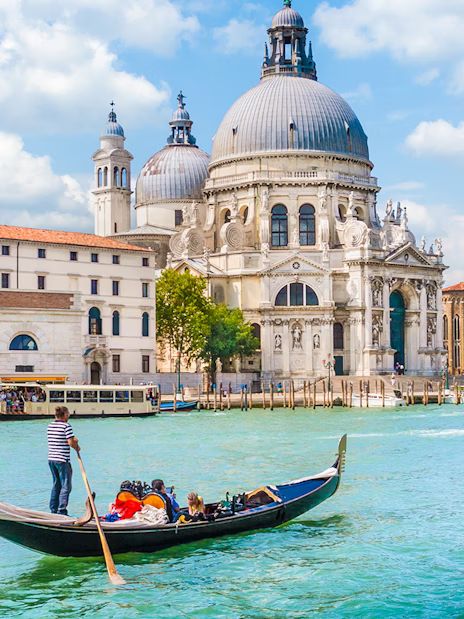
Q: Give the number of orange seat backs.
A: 2